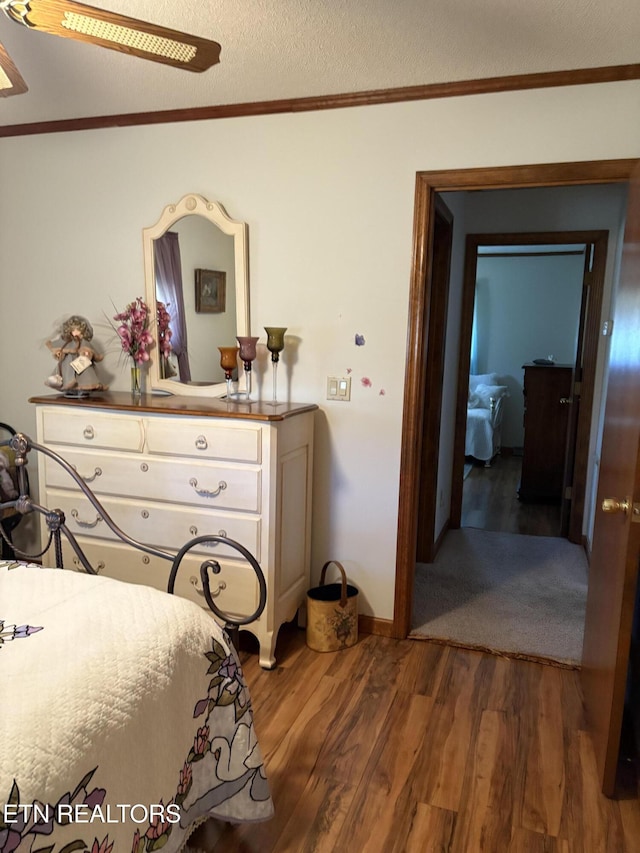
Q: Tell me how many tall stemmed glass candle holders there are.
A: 3